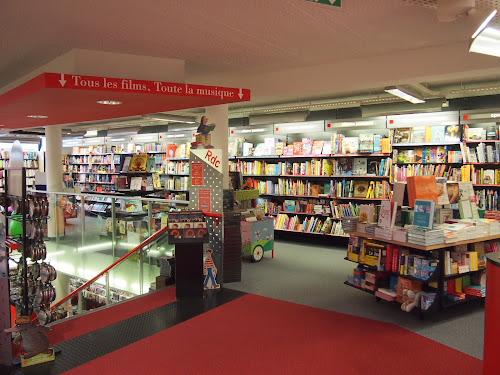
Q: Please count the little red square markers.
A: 10